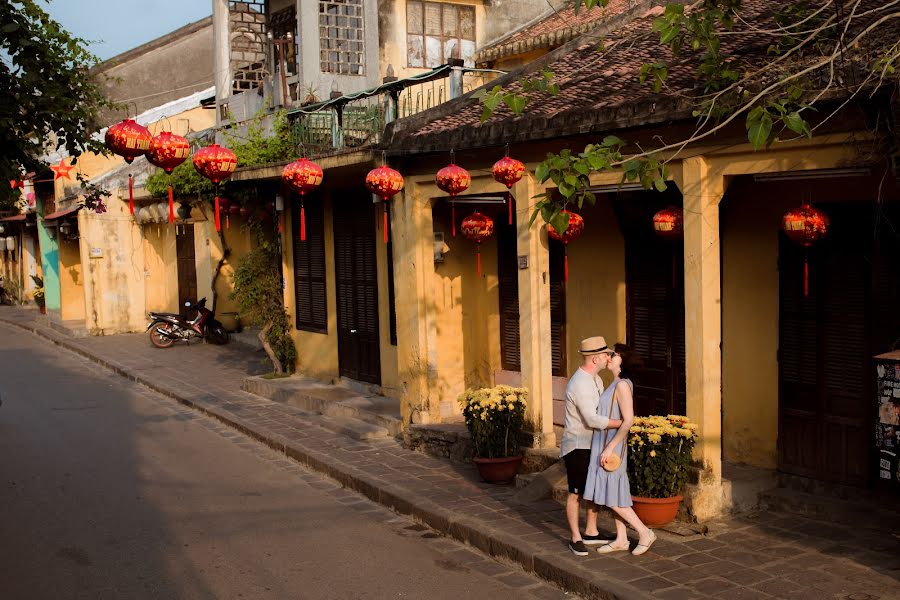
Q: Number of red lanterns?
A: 11